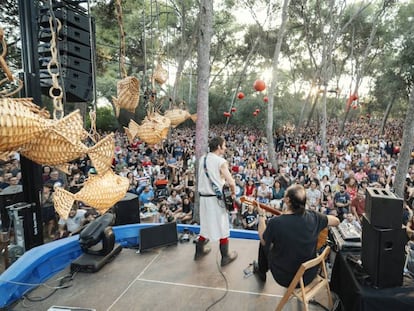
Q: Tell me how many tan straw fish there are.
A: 7